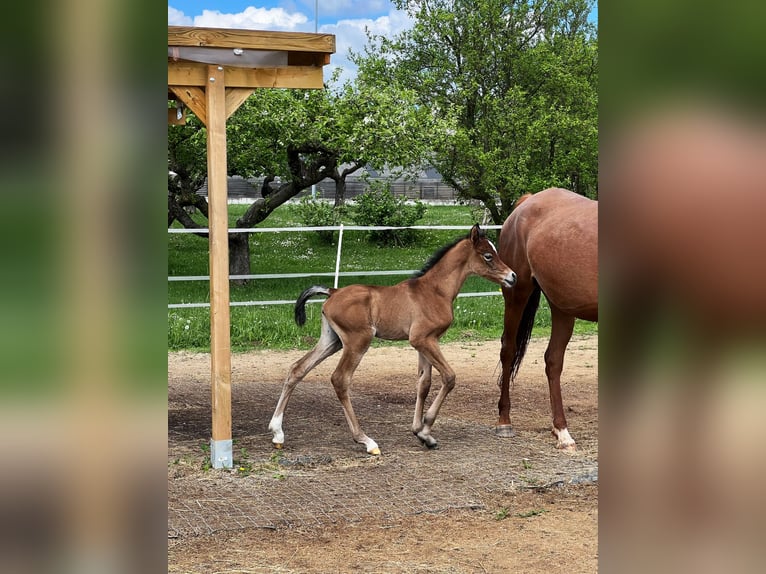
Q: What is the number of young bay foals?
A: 1